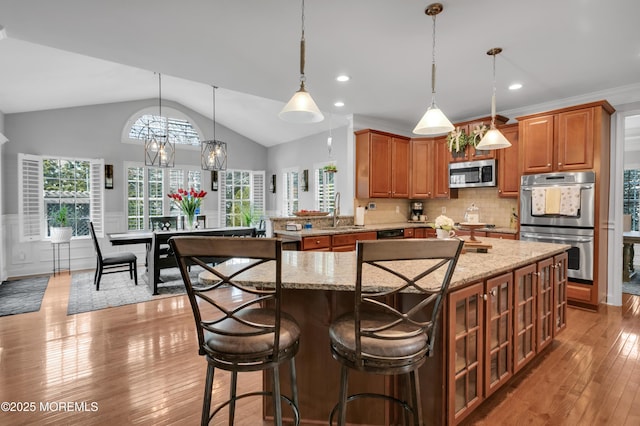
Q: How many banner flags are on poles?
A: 0